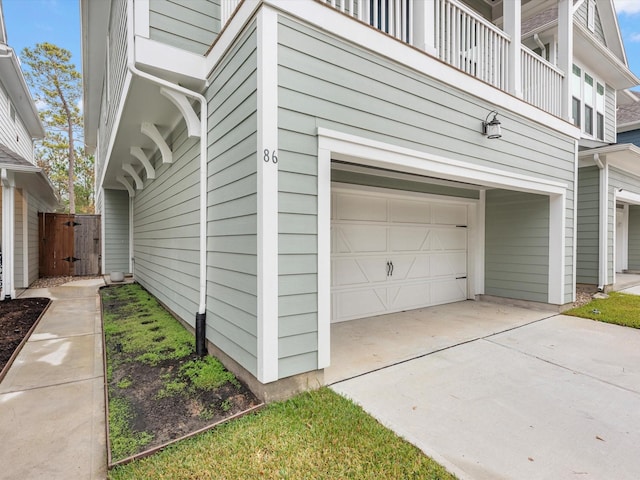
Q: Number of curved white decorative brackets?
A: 5